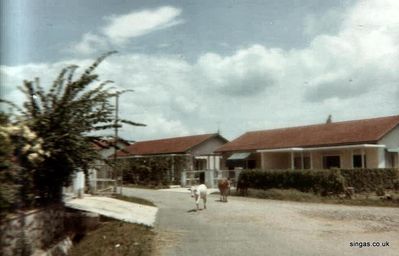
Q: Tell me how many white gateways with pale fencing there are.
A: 2